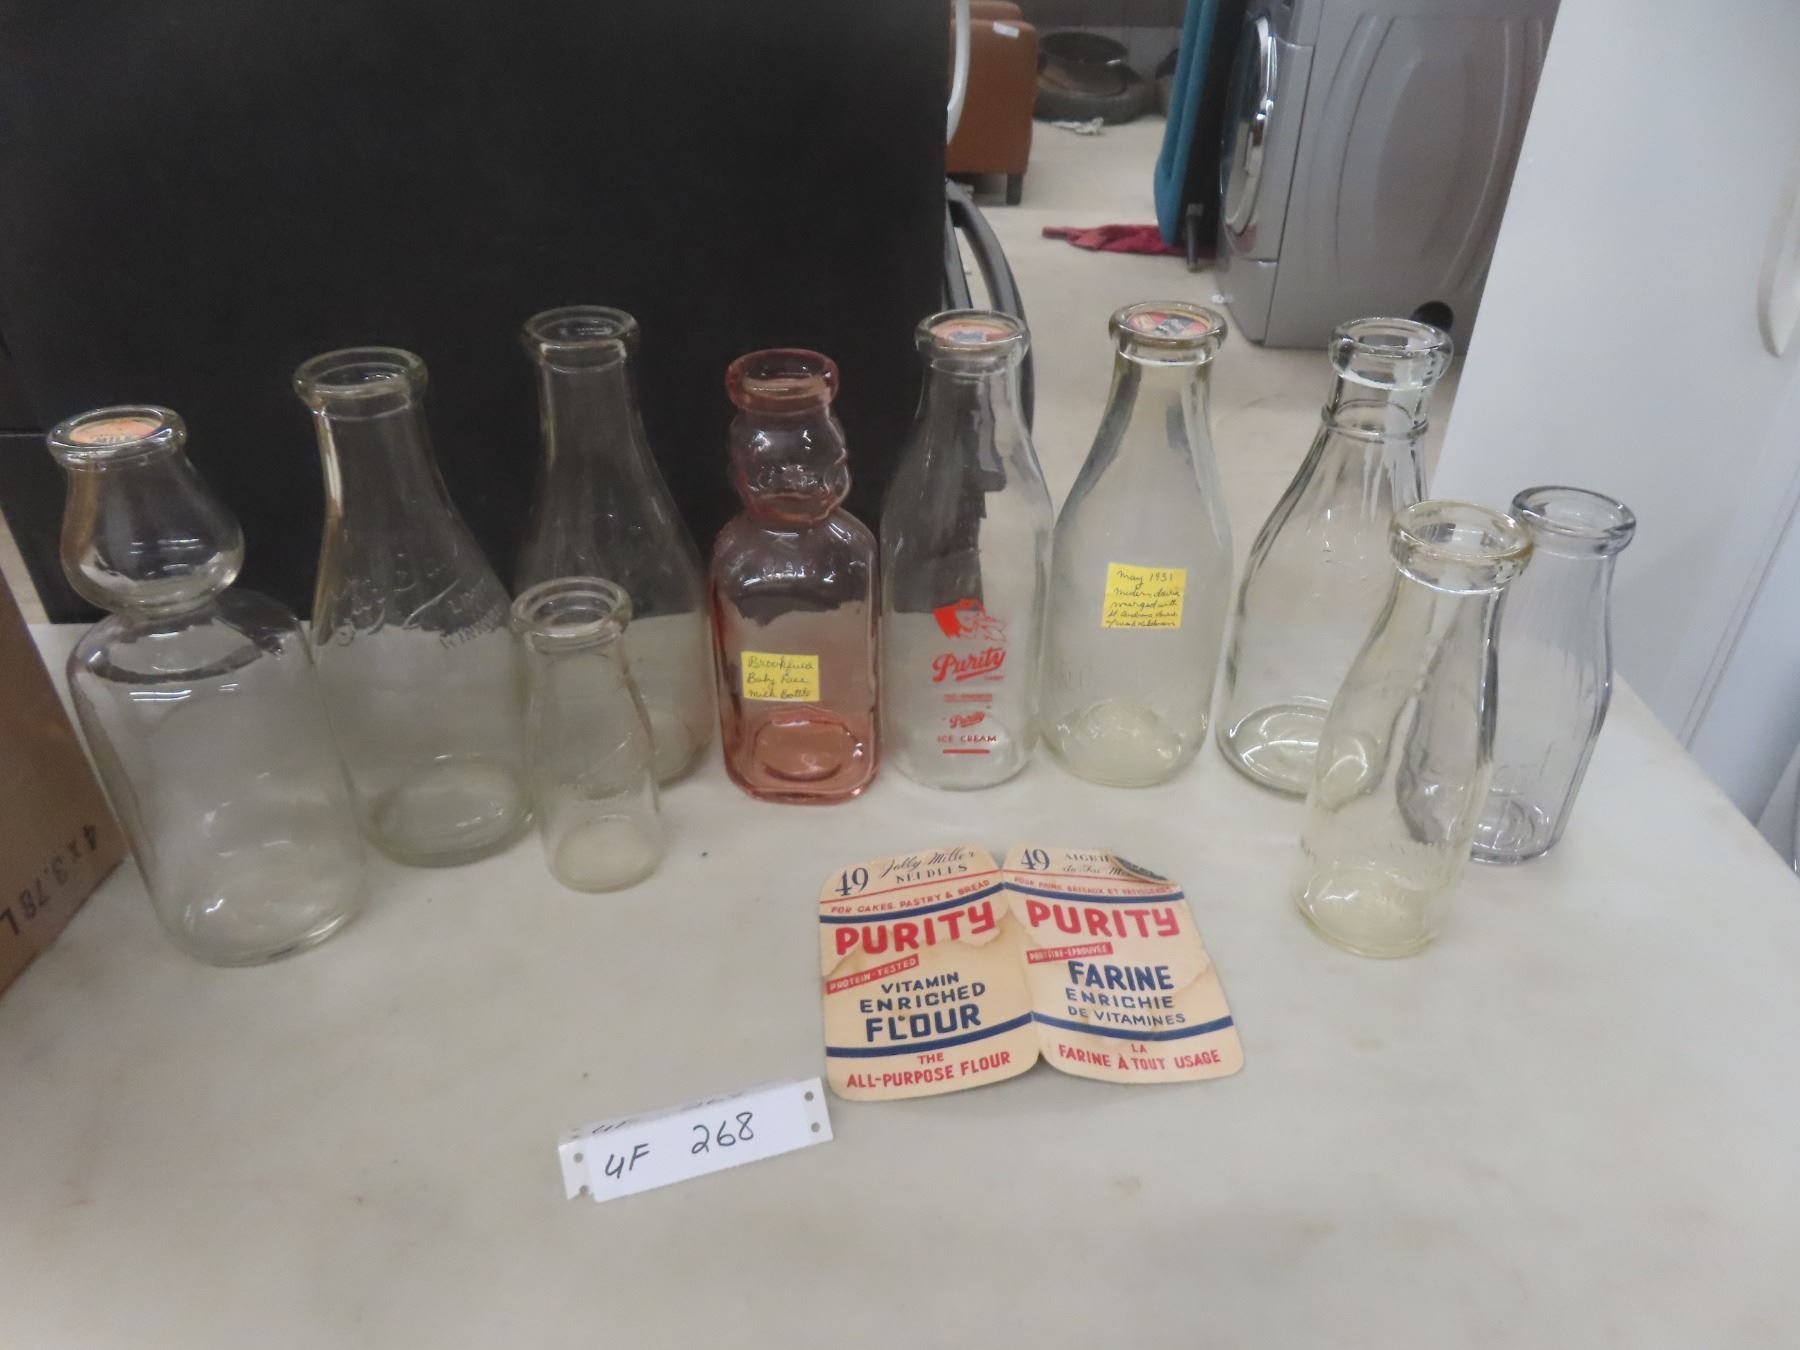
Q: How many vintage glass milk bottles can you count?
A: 10